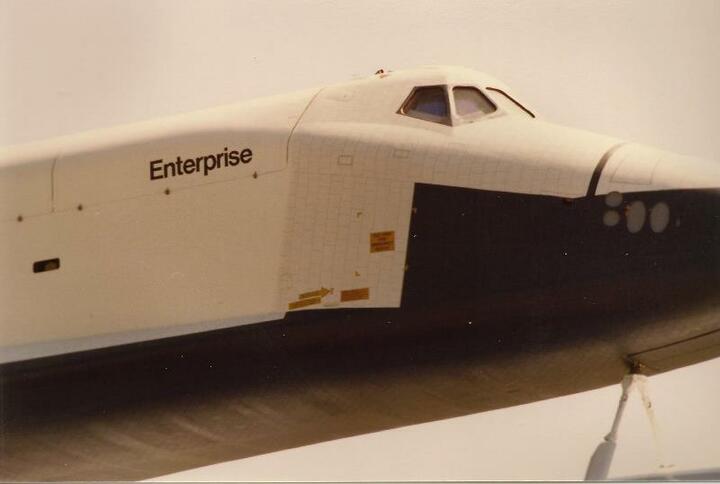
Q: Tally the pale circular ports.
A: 4